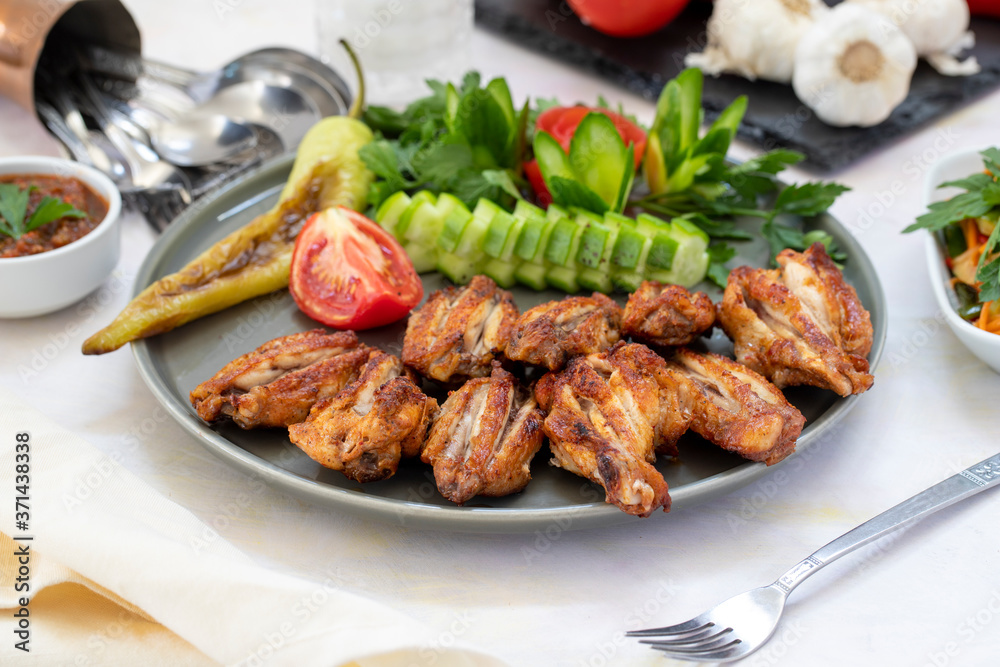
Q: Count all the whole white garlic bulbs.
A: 3